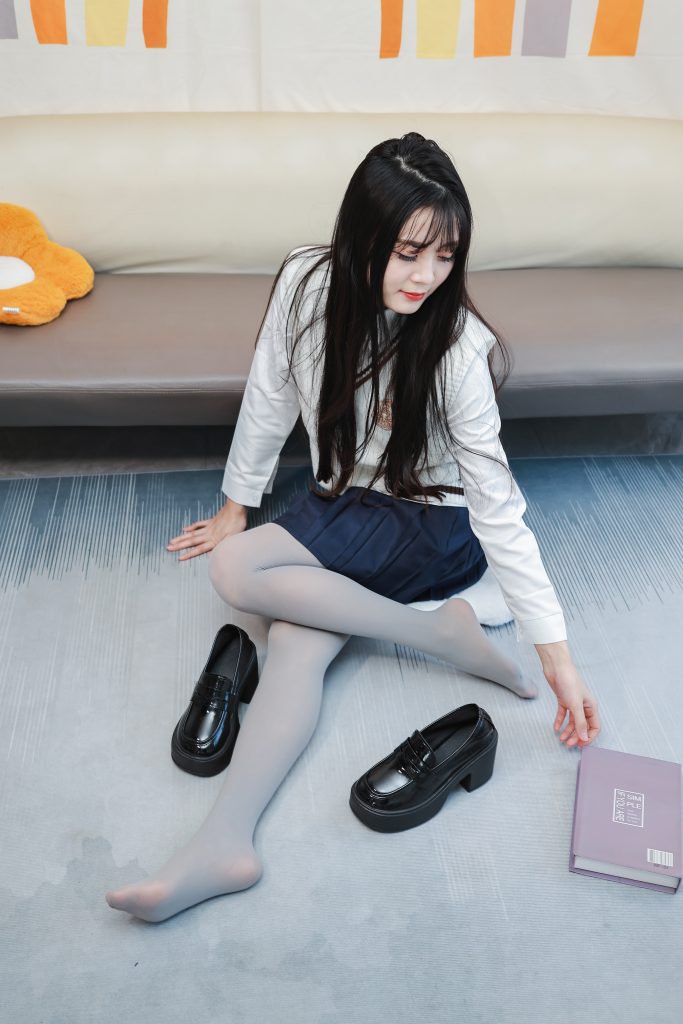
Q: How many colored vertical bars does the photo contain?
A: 9